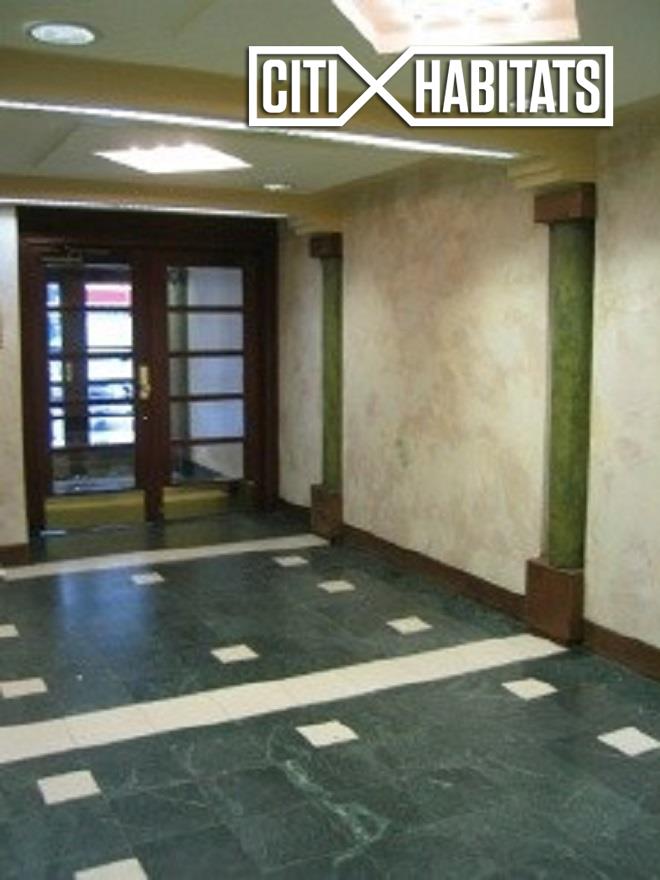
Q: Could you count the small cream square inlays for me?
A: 12